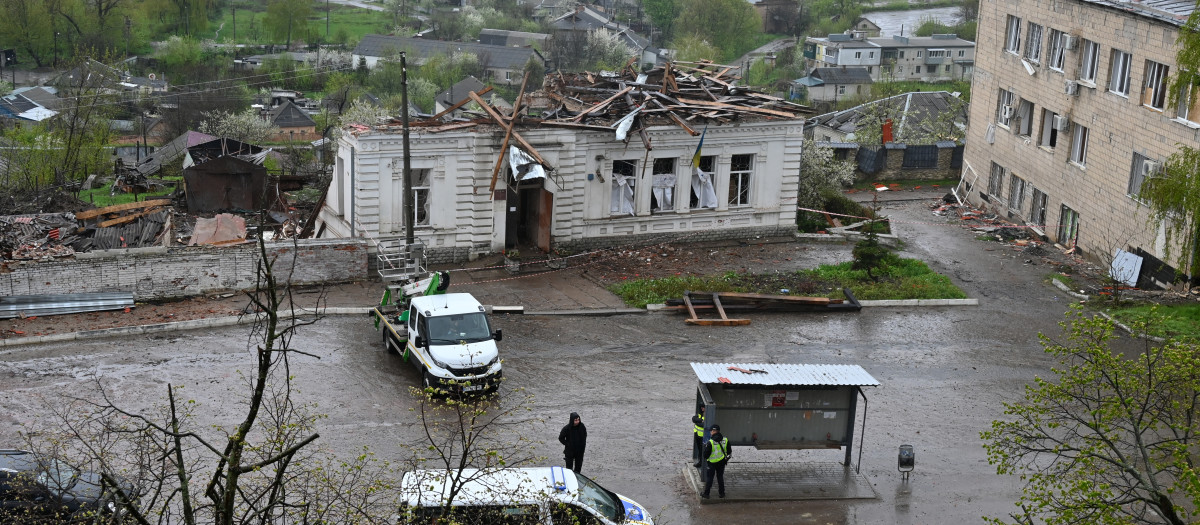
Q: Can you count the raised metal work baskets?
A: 1